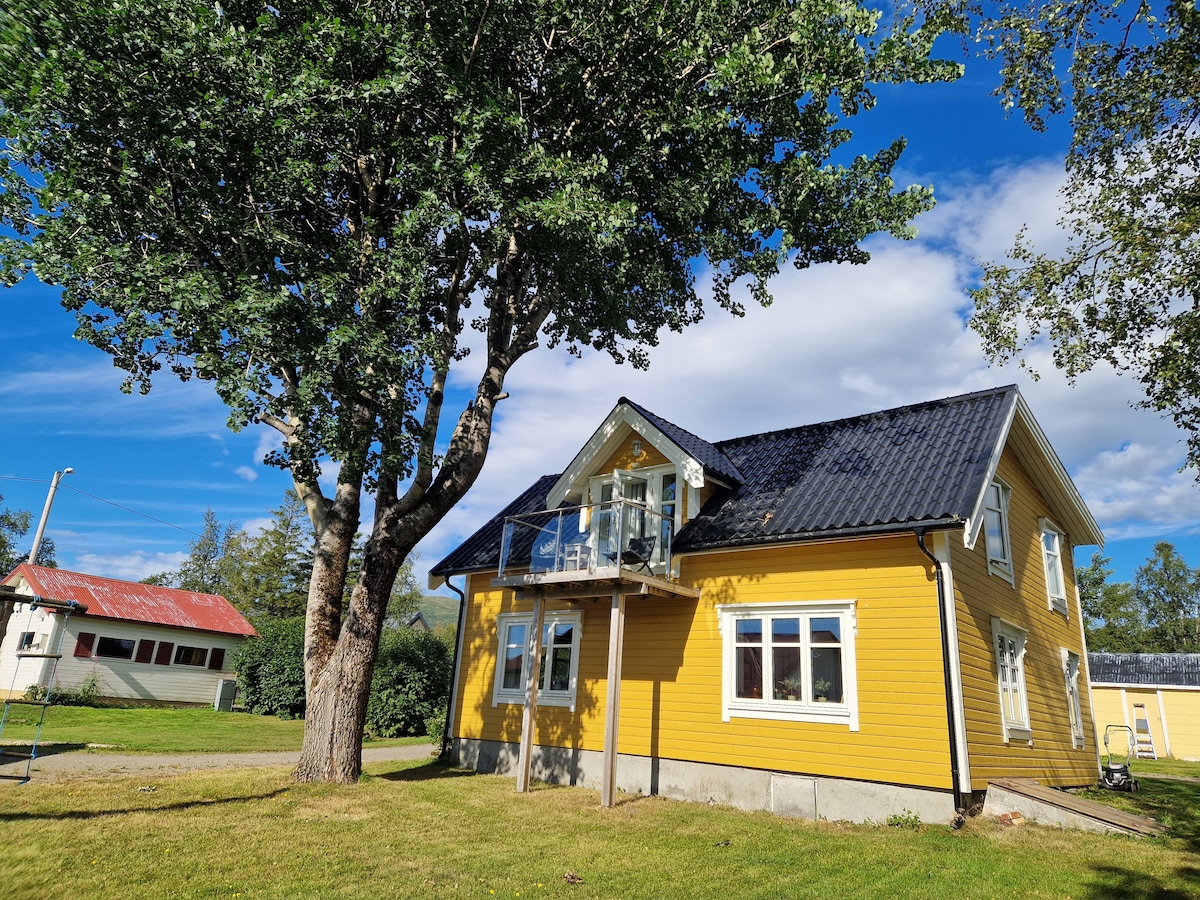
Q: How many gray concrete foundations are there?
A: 1